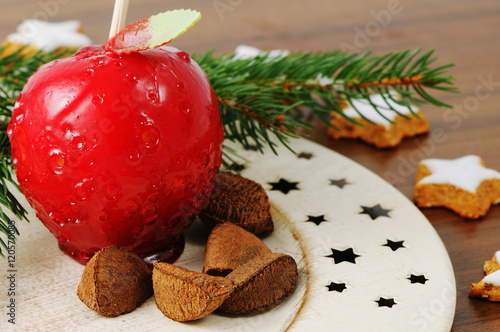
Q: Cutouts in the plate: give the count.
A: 12